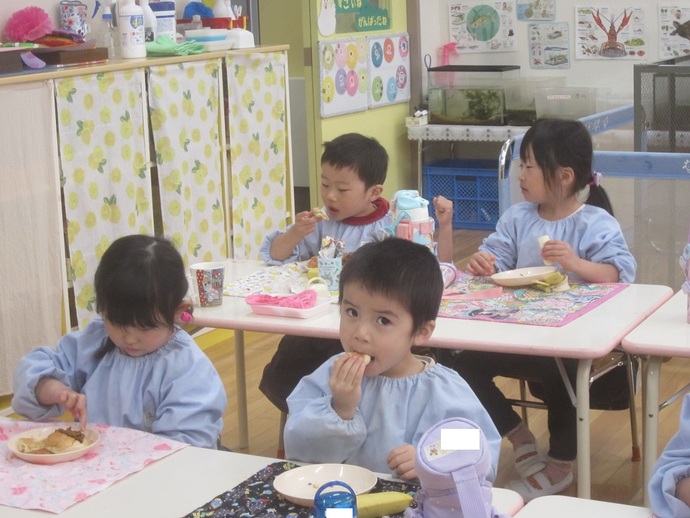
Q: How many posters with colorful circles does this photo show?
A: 2